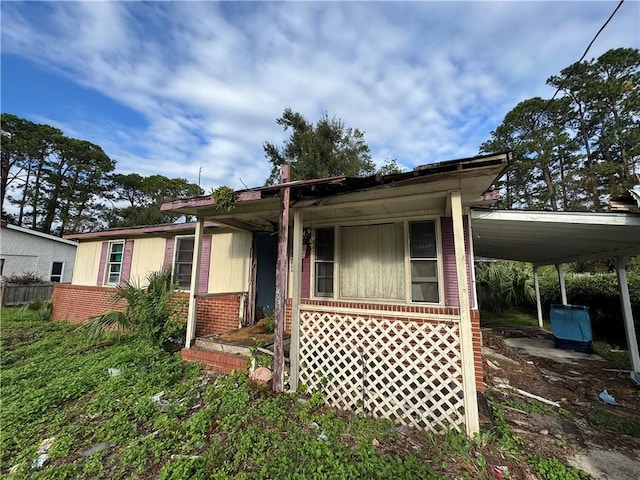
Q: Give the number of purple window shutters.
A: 6